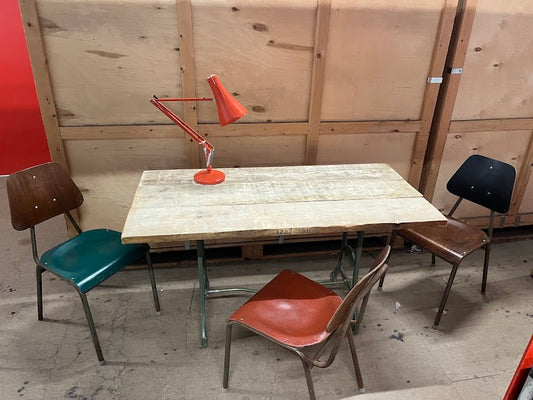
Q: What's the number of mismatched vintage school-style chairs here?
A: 3